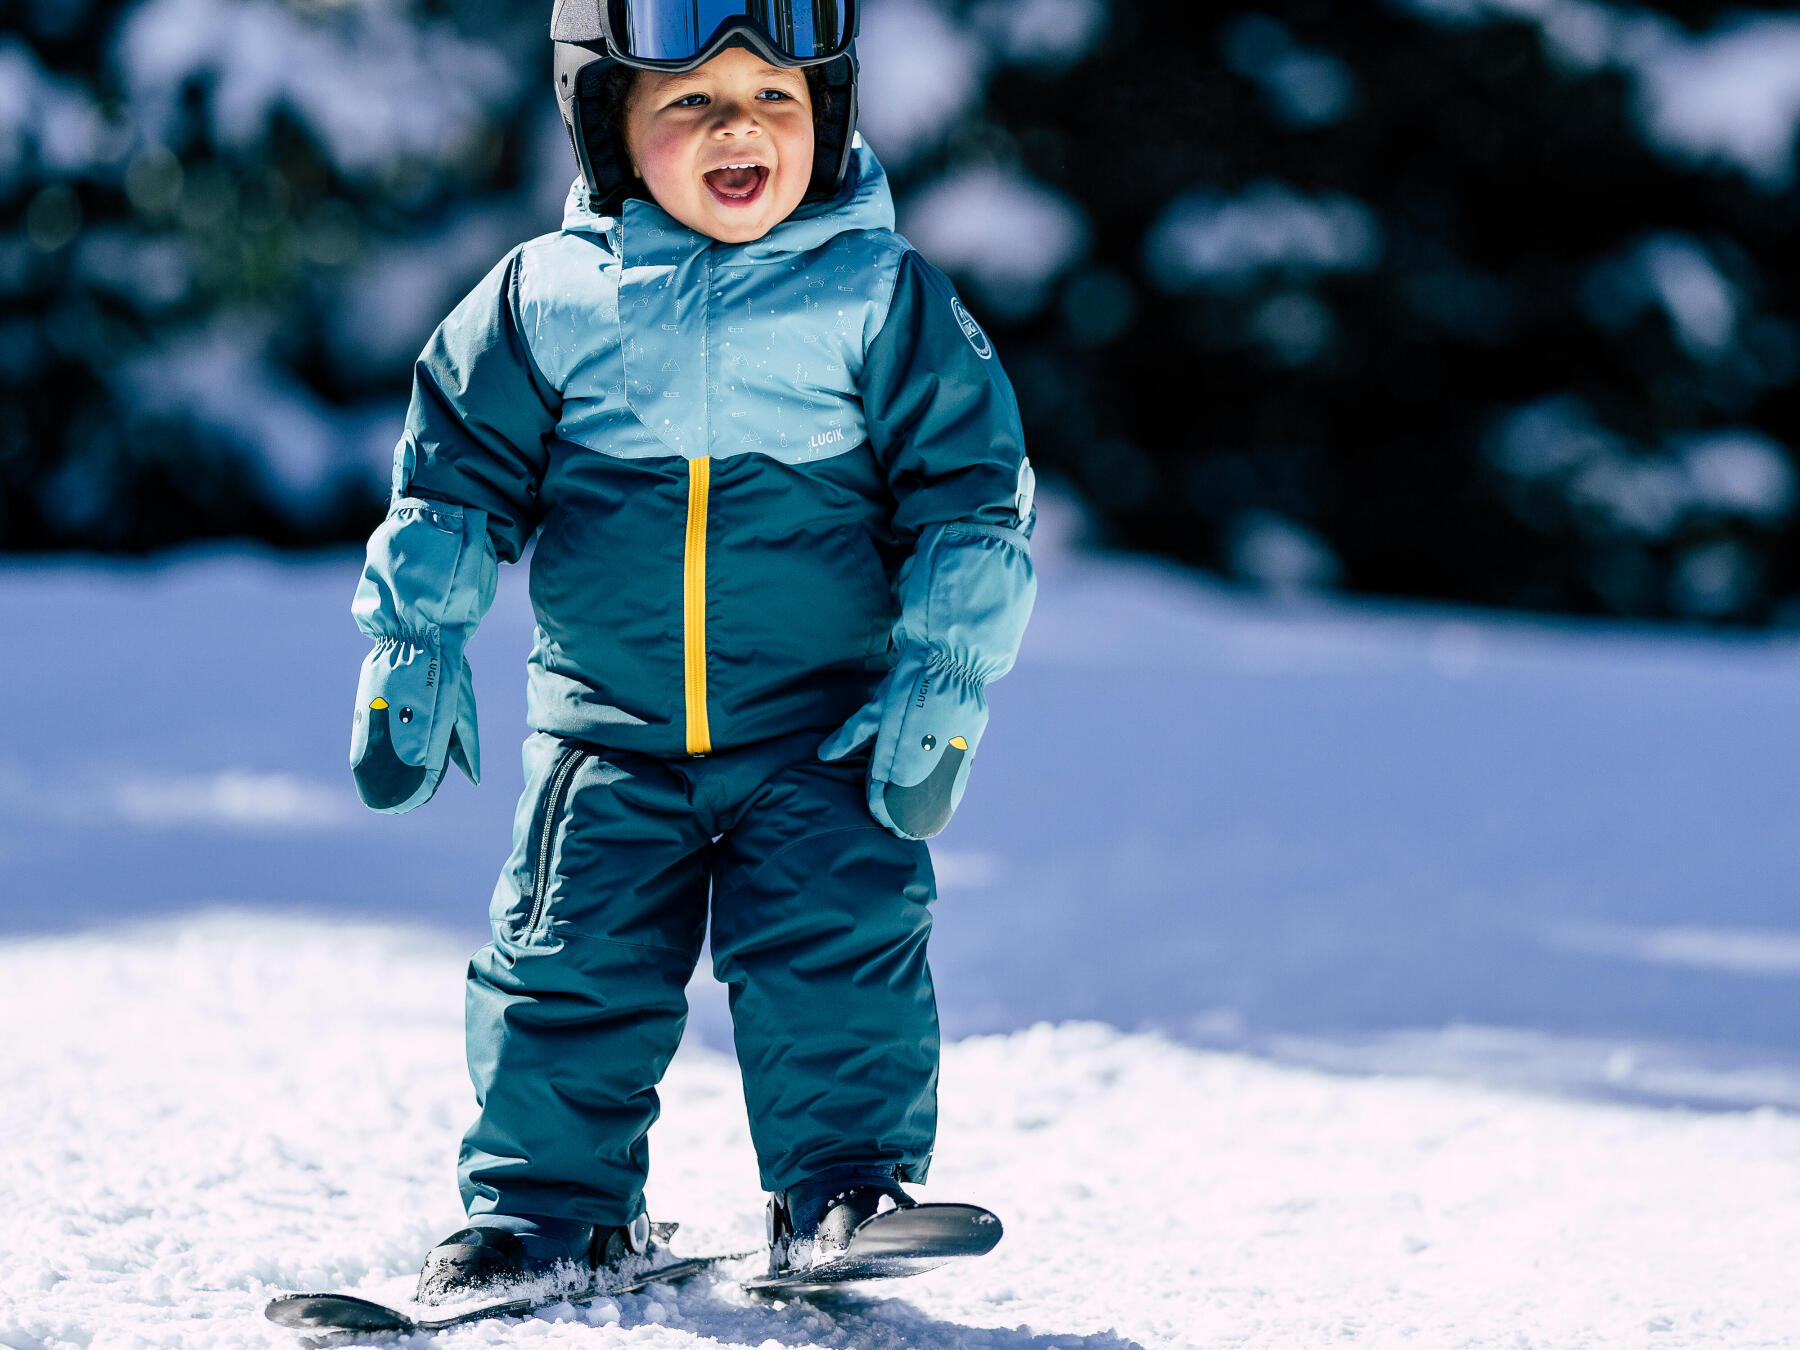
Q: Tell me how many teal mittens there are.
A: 2